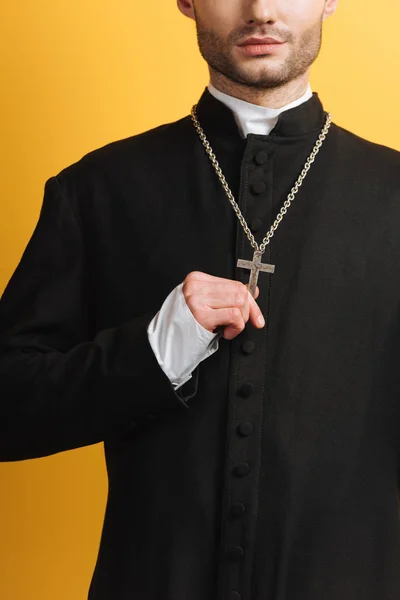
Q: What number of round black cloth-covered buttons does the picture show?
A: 10